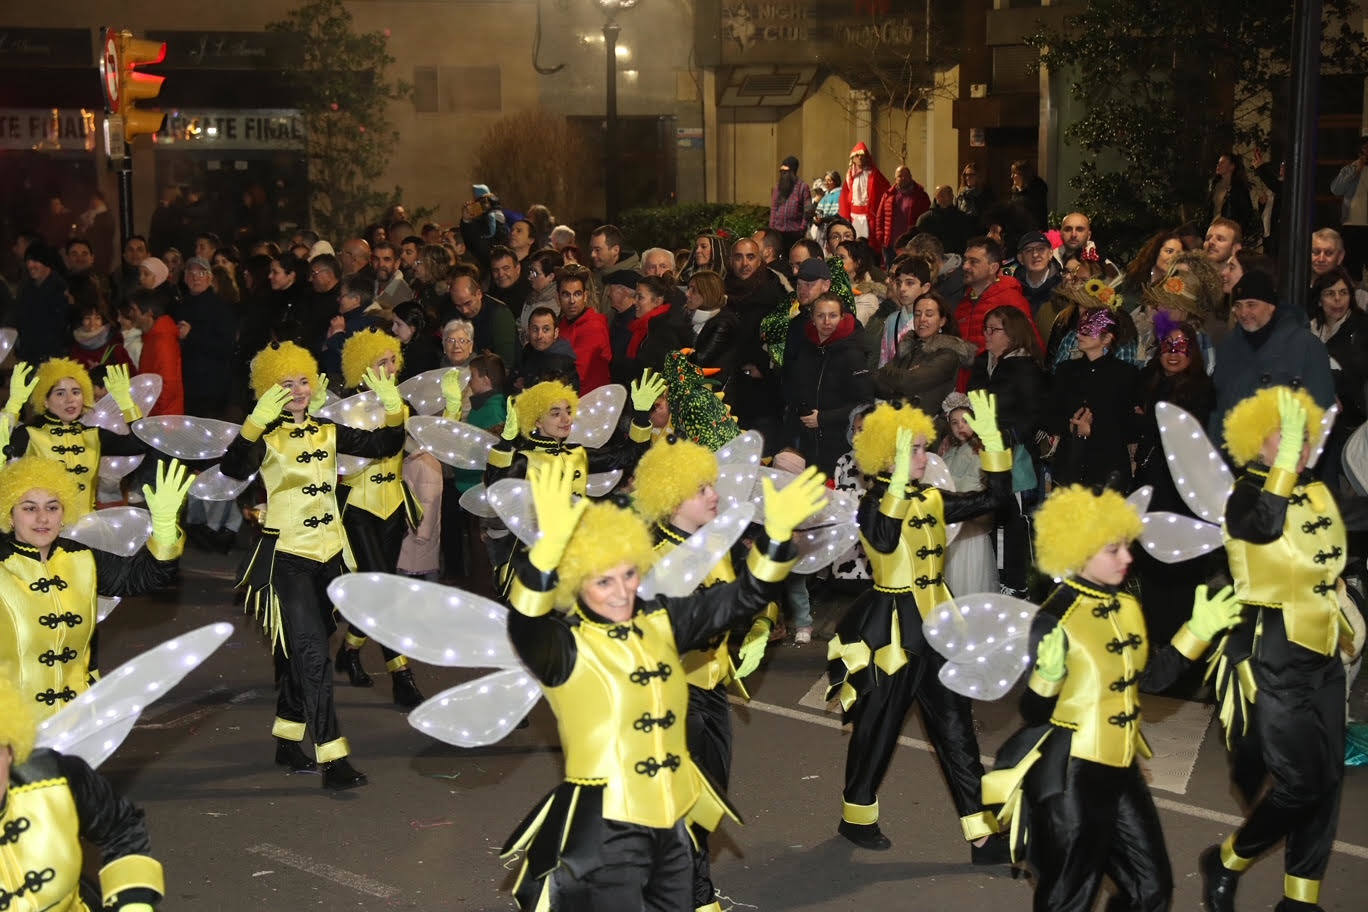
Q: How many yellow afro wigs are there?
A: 11